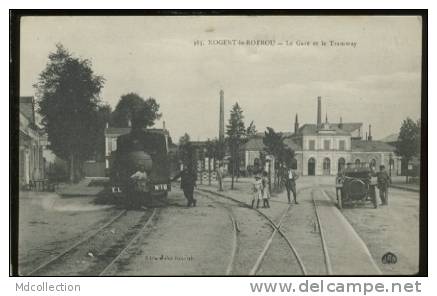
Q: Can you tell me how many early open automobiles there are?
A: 1